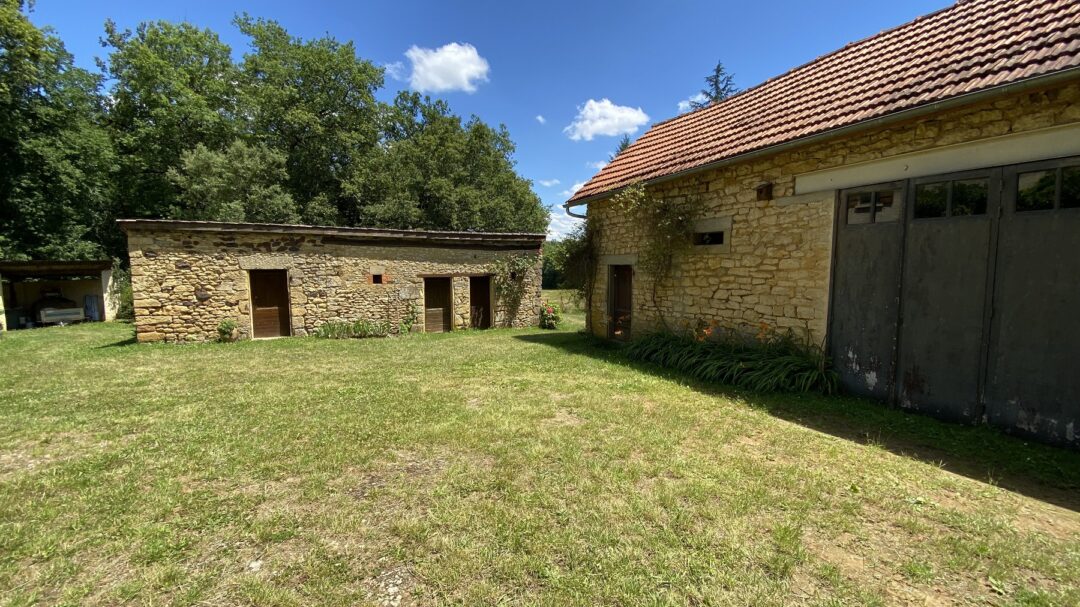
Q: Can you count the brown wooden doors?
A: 4